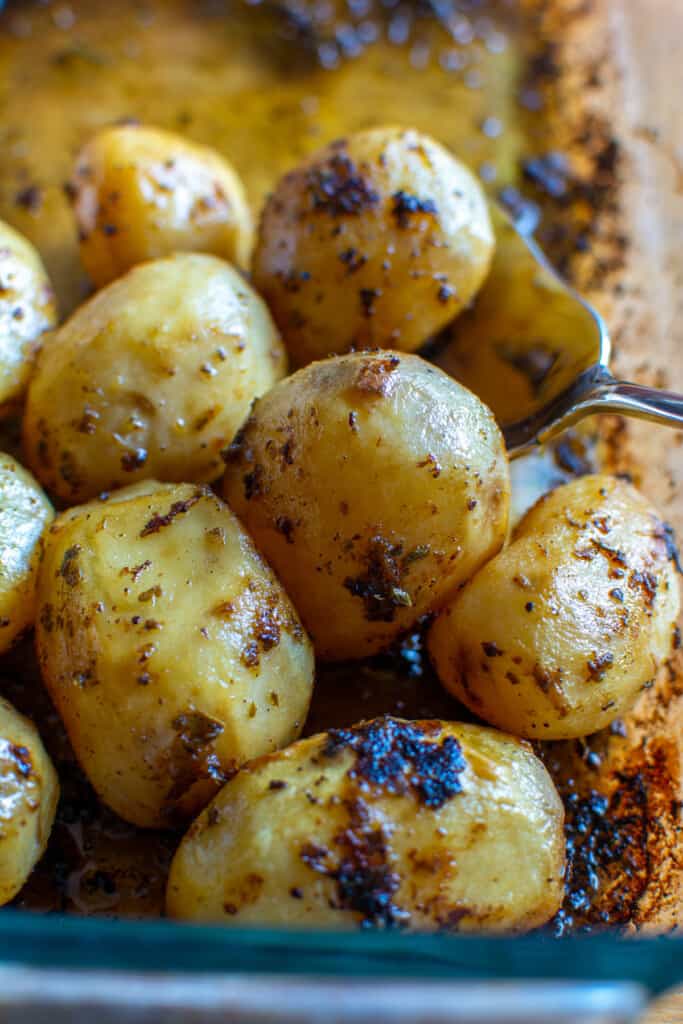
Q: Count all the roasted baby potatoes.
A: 10